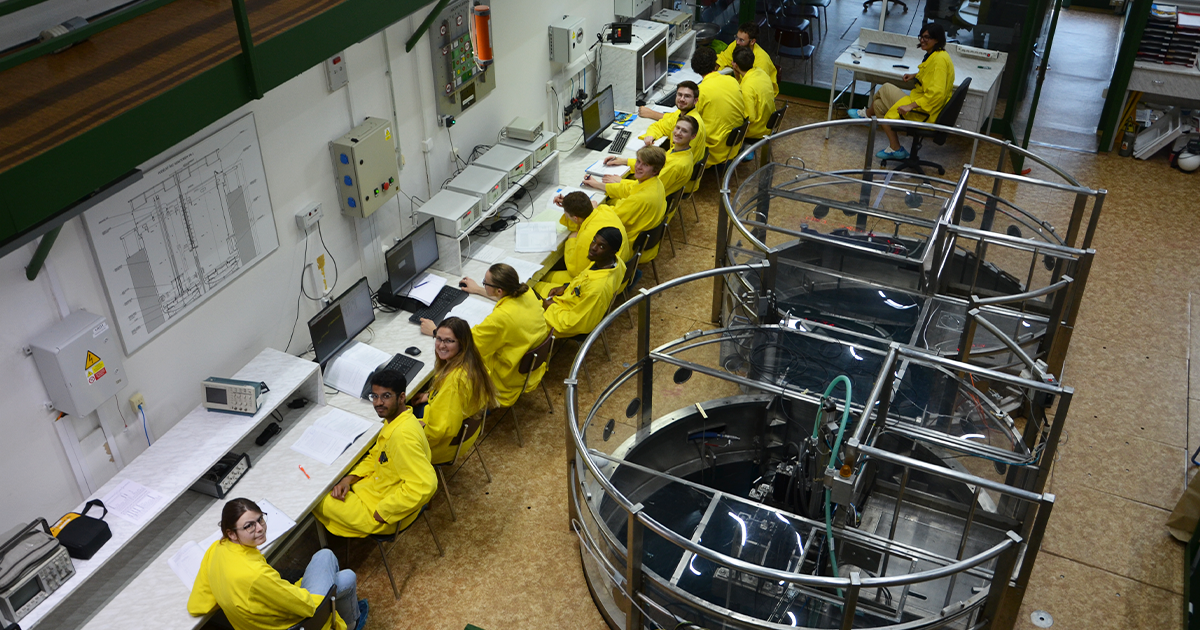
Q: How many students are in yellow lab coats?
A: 13